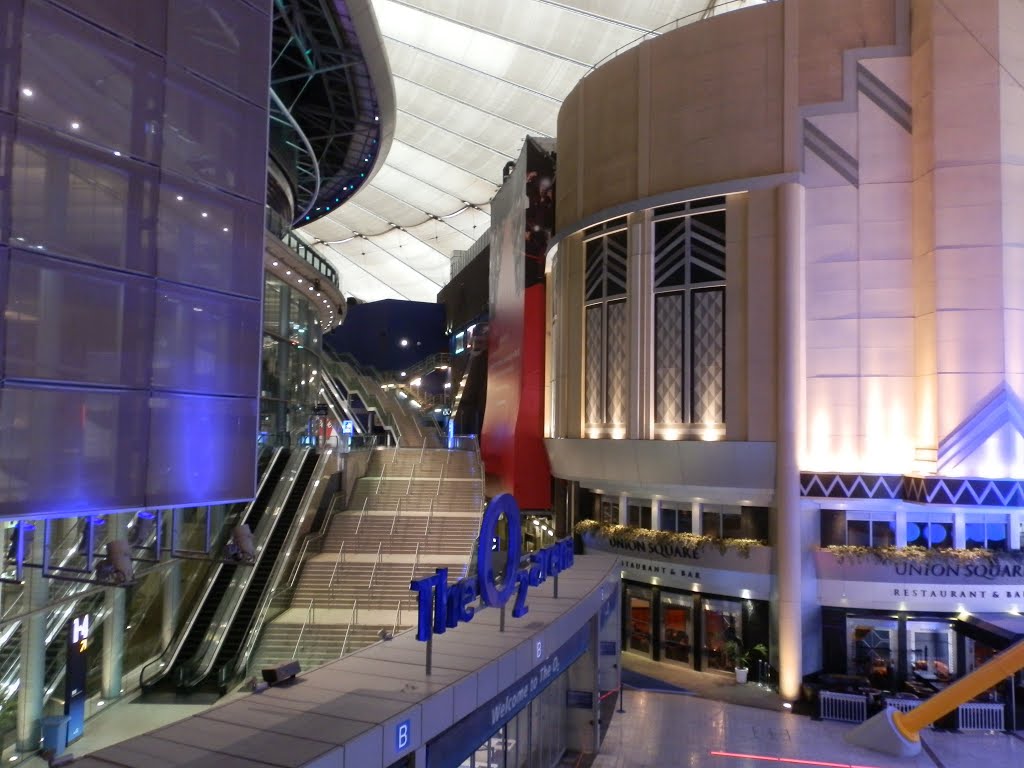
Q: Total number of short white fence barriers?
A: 3